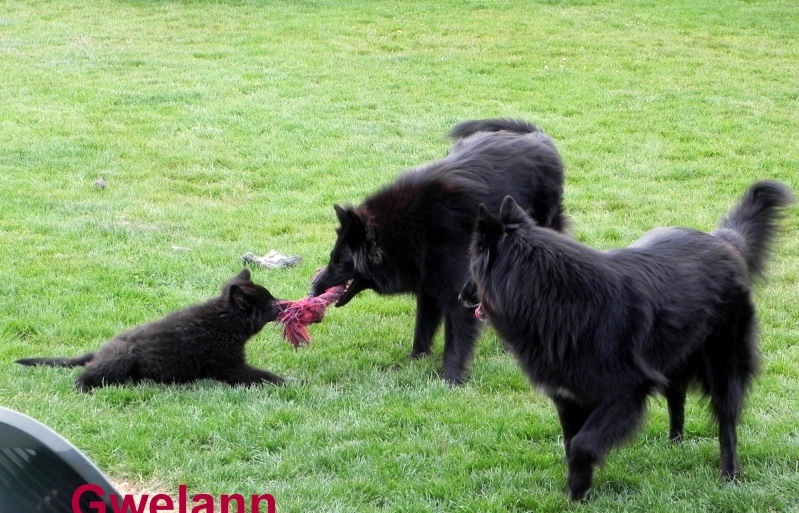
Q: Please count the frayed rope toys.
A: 1